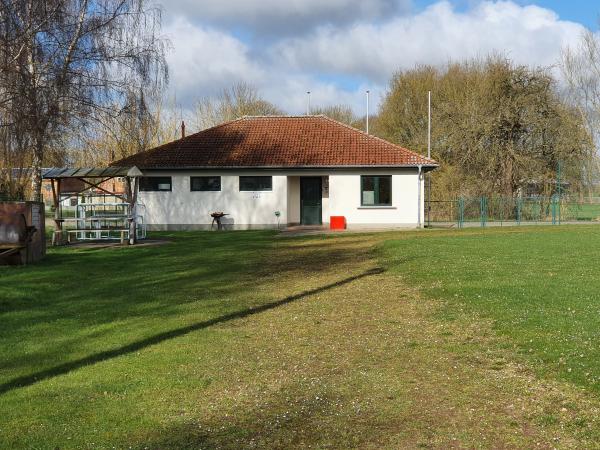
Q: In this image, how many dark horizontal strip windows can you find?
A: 3